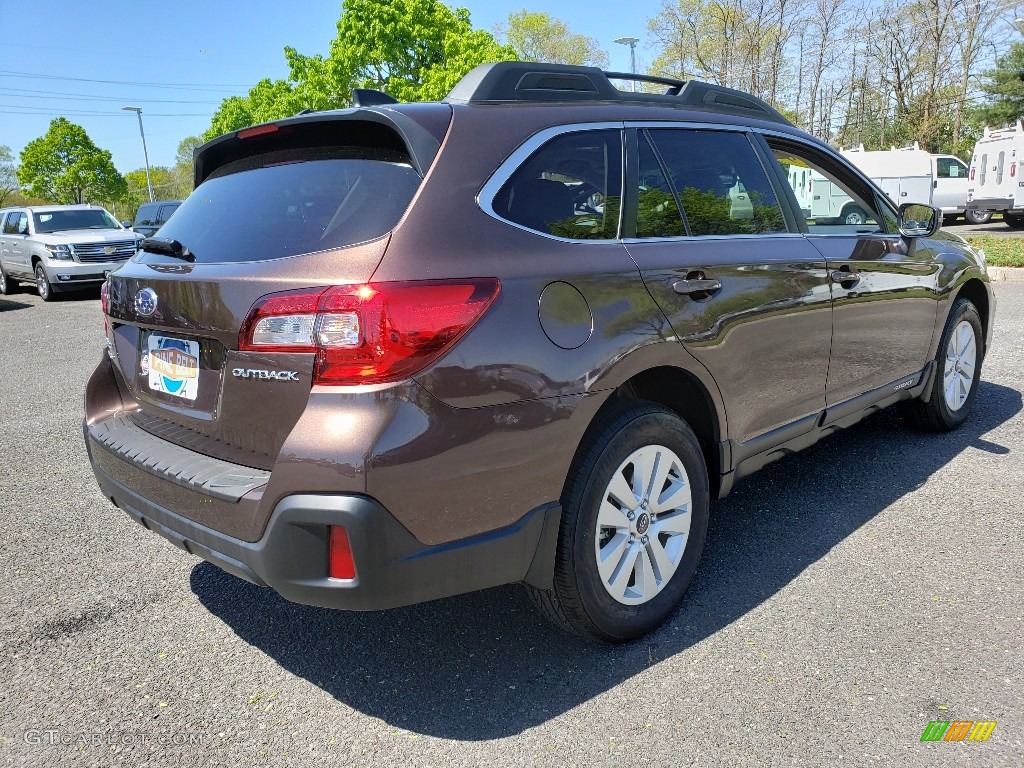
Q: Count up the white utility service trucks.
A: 2